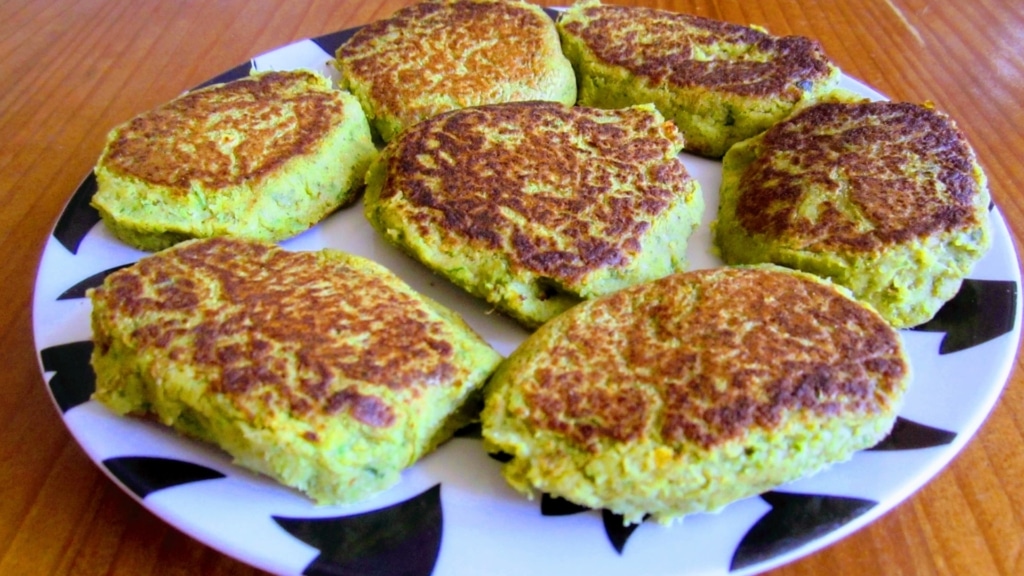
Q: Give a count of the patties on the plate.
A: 7